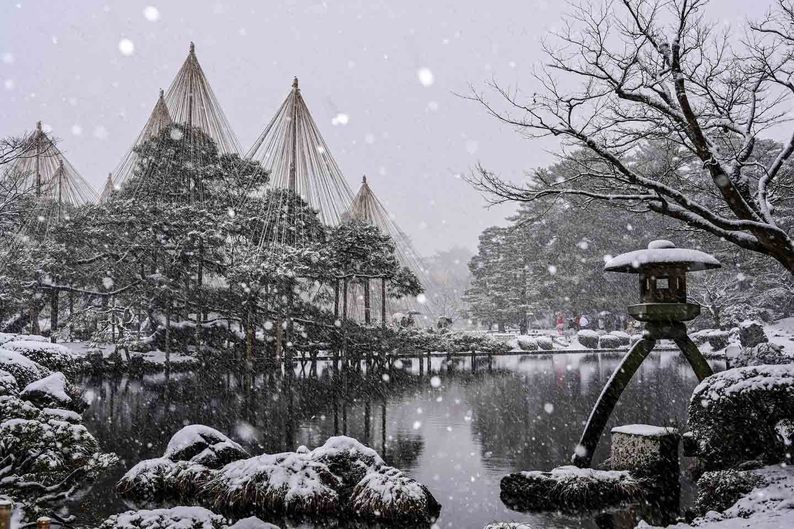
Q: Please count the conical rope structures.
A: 7